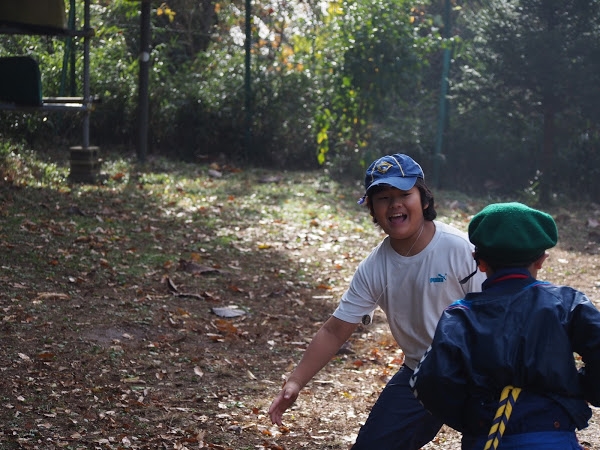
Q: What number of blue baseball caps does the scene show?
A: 1